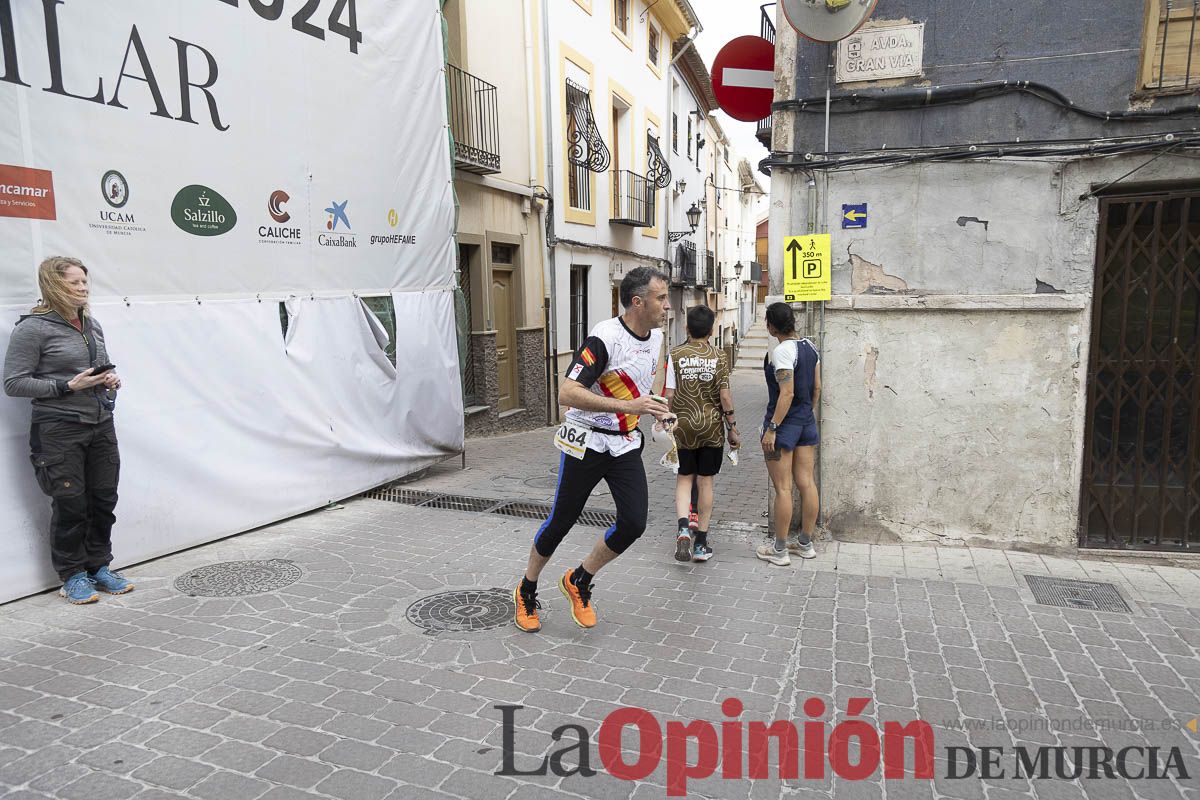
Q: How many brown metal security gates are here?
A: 1